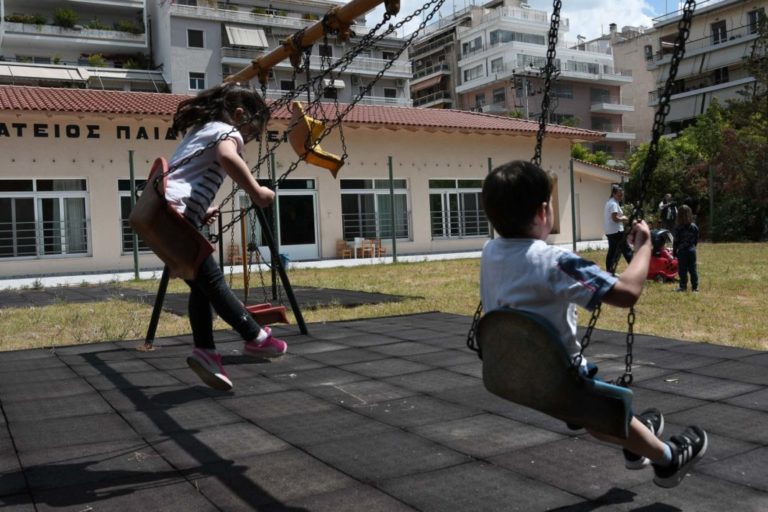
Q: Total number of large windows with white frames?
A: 4